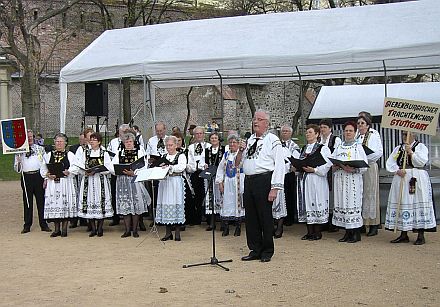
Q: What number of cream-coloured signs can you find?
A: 1